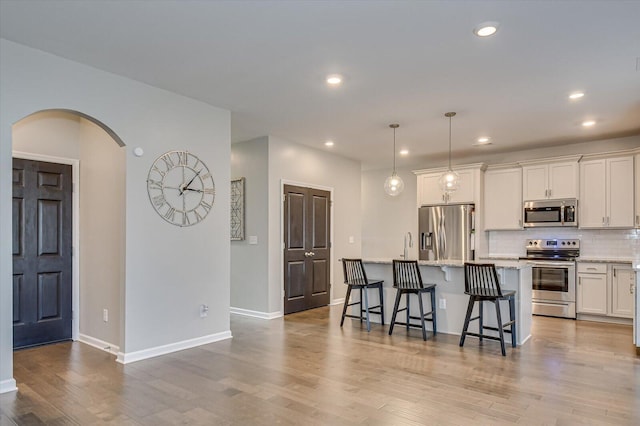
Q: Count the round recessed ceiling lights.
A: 7